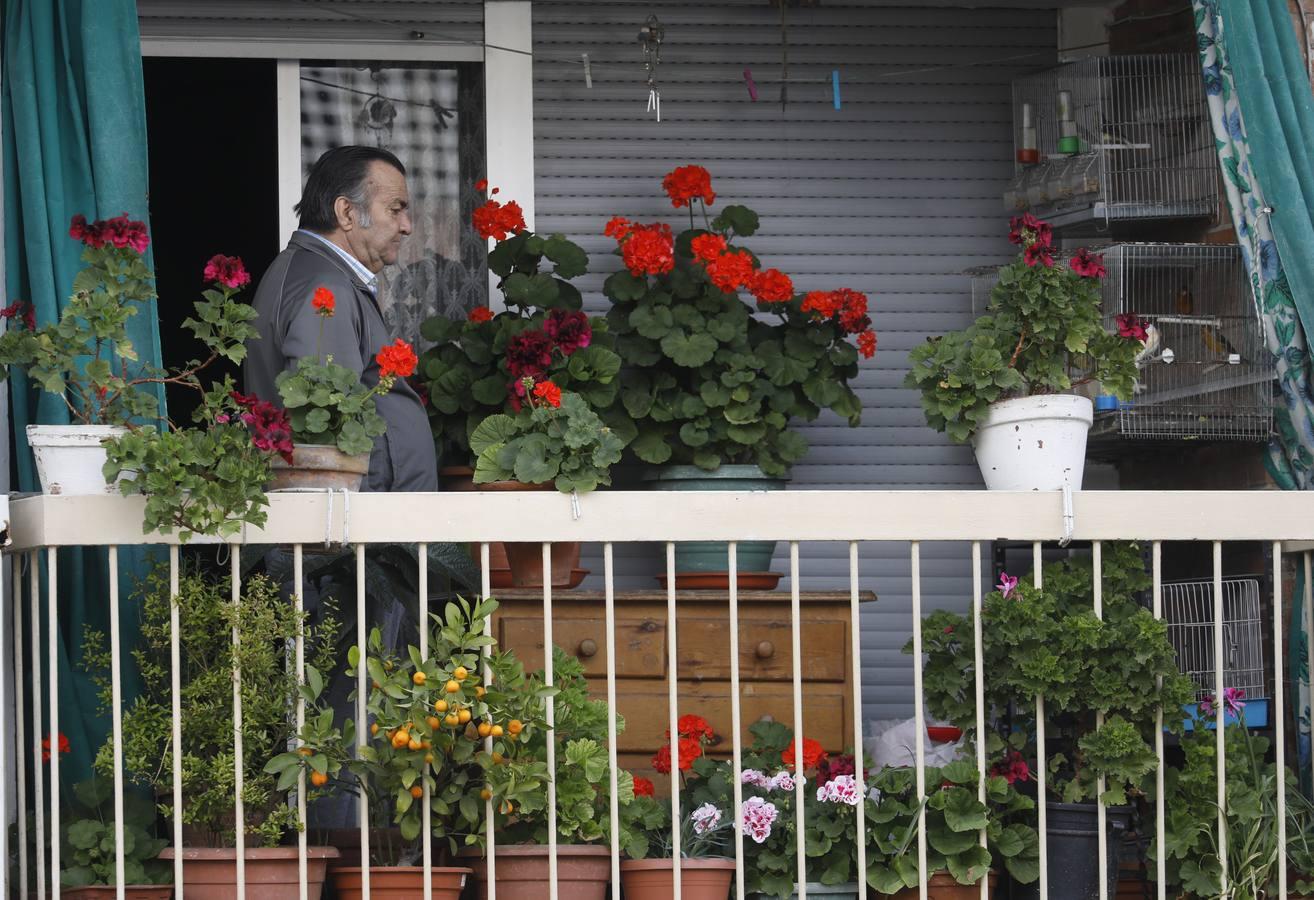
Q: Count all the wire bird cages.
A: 3